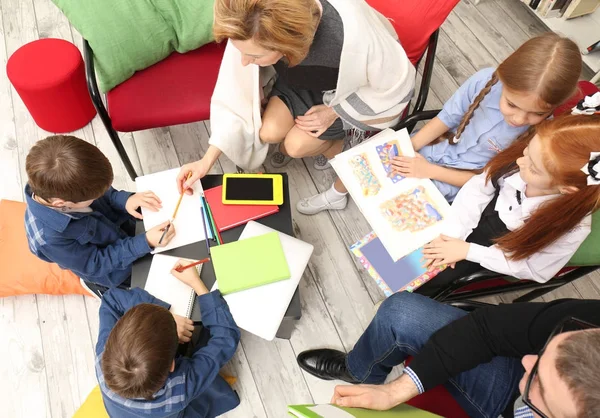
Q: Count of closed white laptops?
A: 1